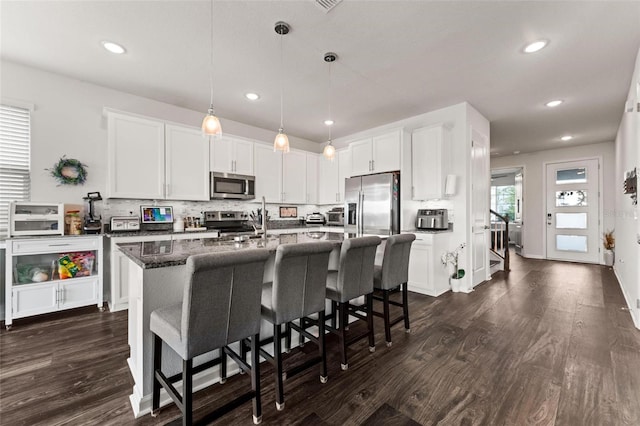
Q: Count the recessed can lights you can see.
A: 6